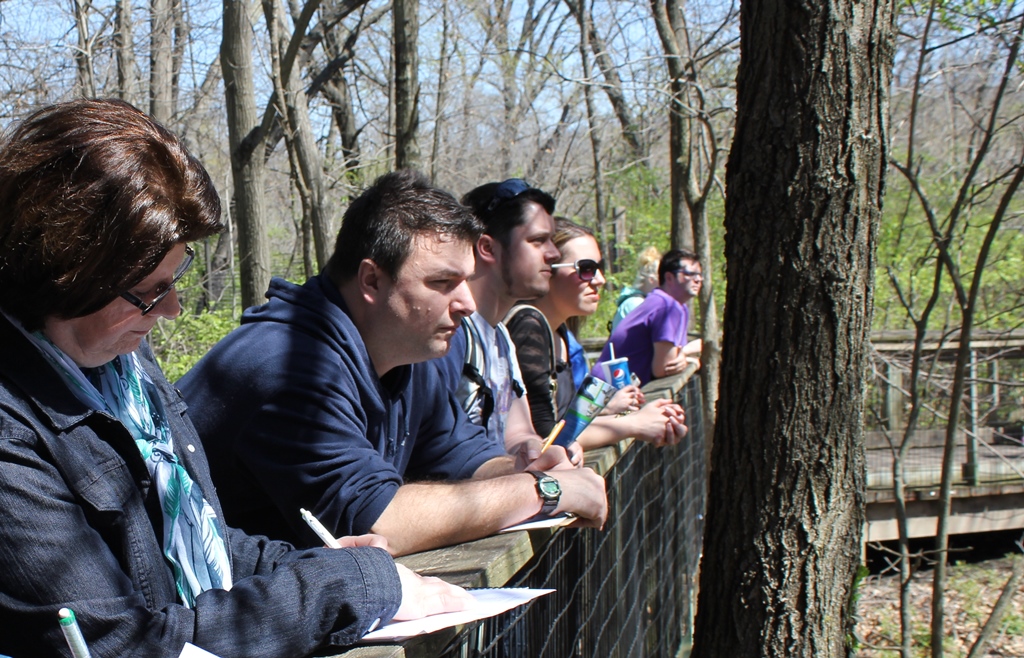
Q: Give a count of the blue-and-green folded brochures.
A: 1